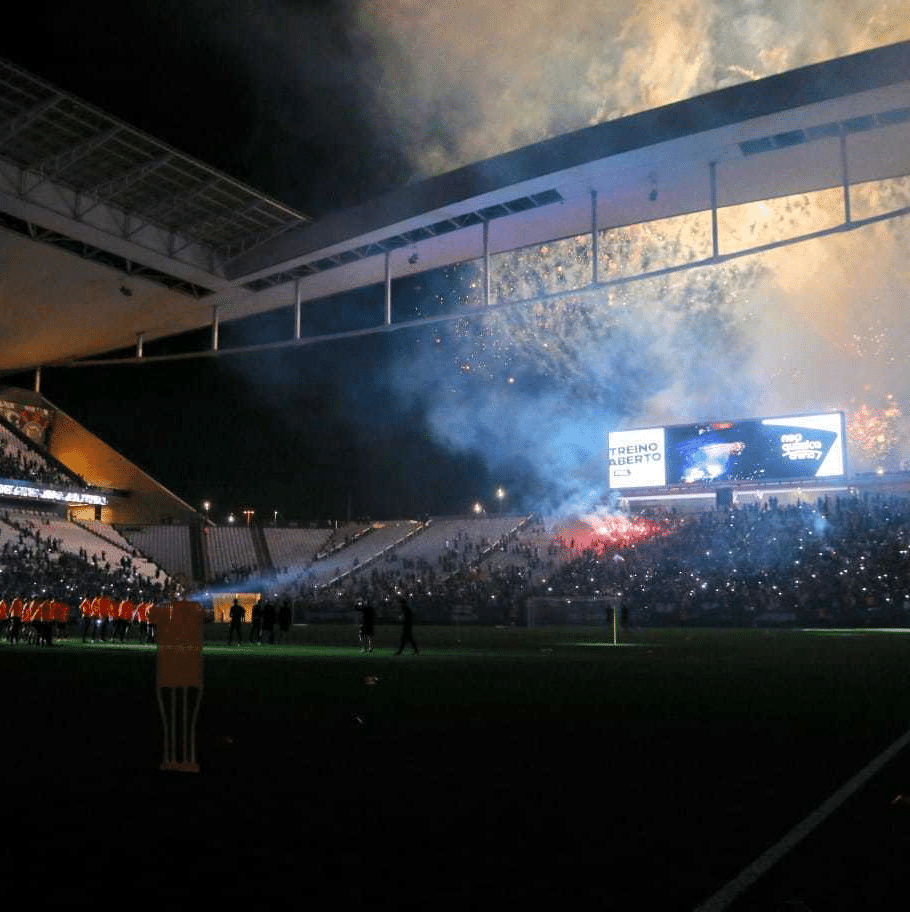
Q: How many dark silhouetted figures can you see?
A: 6